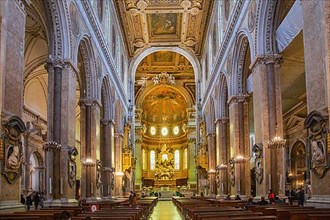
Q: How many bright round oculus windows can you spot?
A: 3